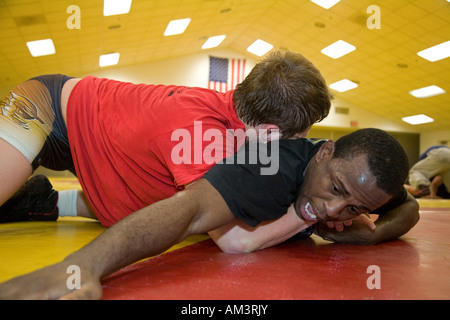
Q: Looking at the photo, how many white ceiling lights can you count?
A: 12